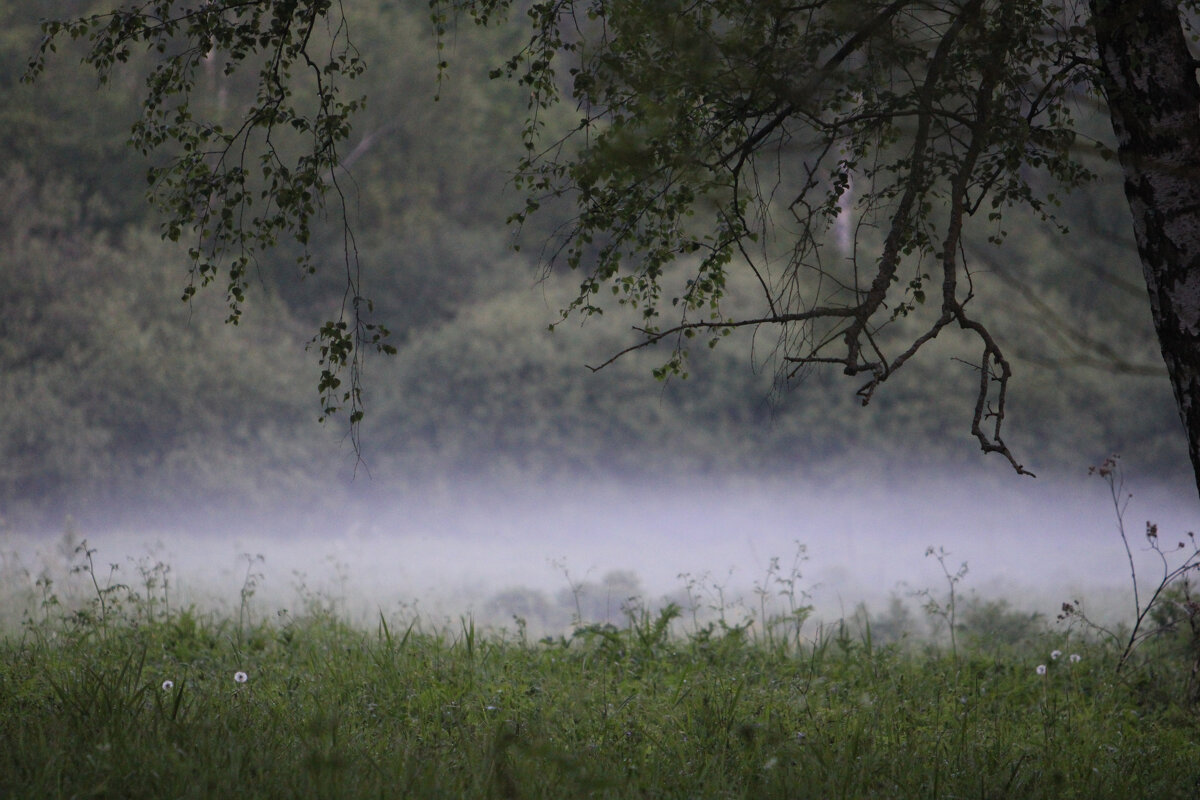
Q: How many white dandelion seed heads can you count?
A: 5